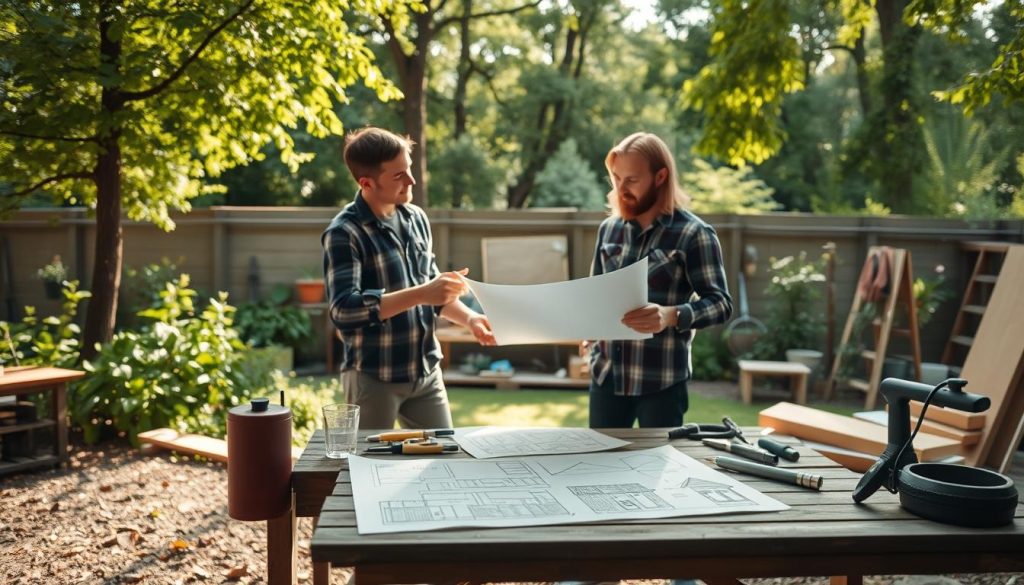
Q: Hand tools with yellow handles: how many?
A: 2